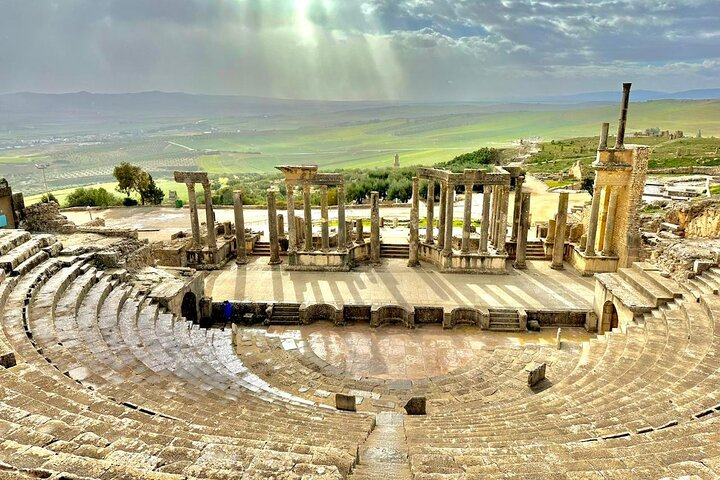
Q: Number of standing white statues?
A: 0